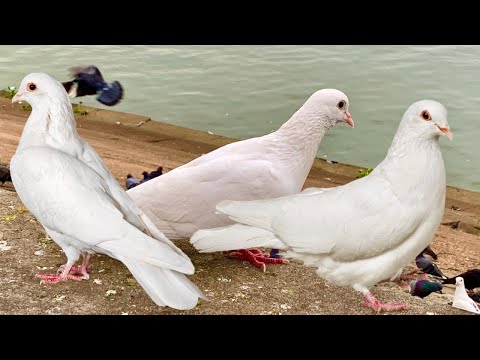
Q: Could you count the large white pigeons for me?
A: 3